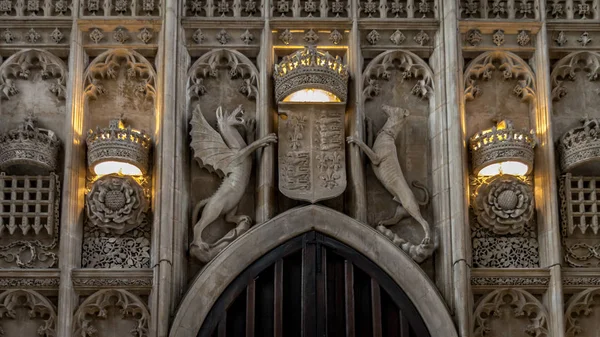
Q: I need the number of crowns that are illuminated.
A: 3